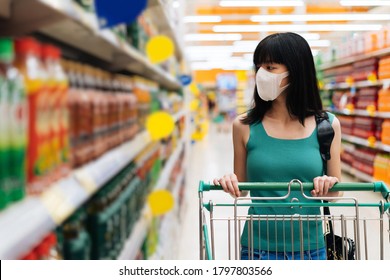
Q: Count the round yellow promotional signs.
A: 3